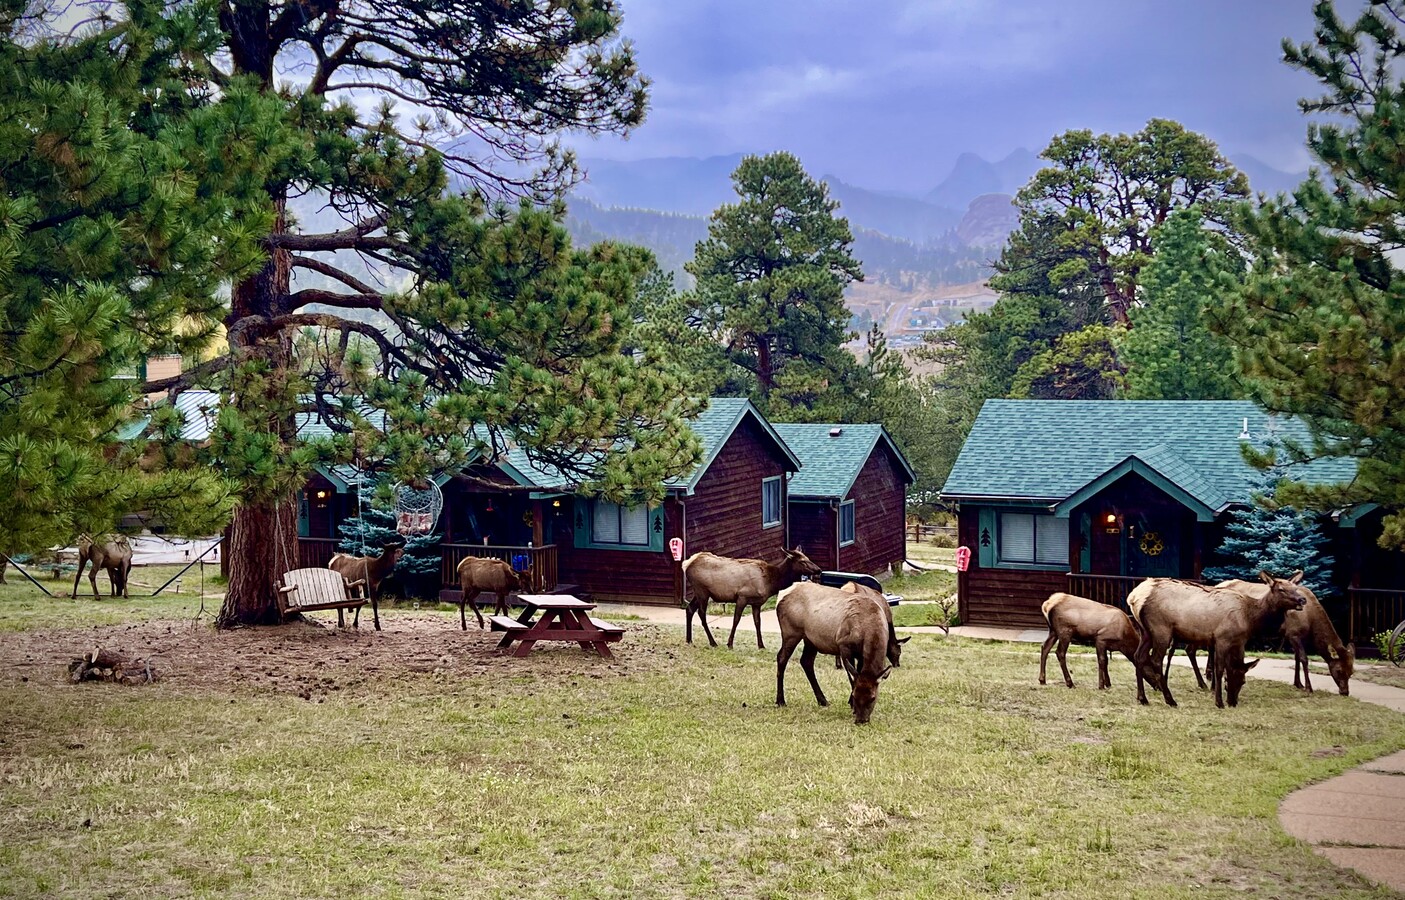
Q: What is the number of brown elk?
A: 10